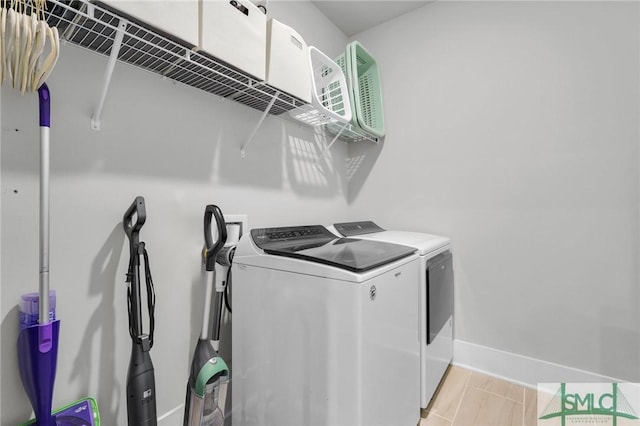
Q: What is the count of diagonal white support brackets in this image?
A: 3